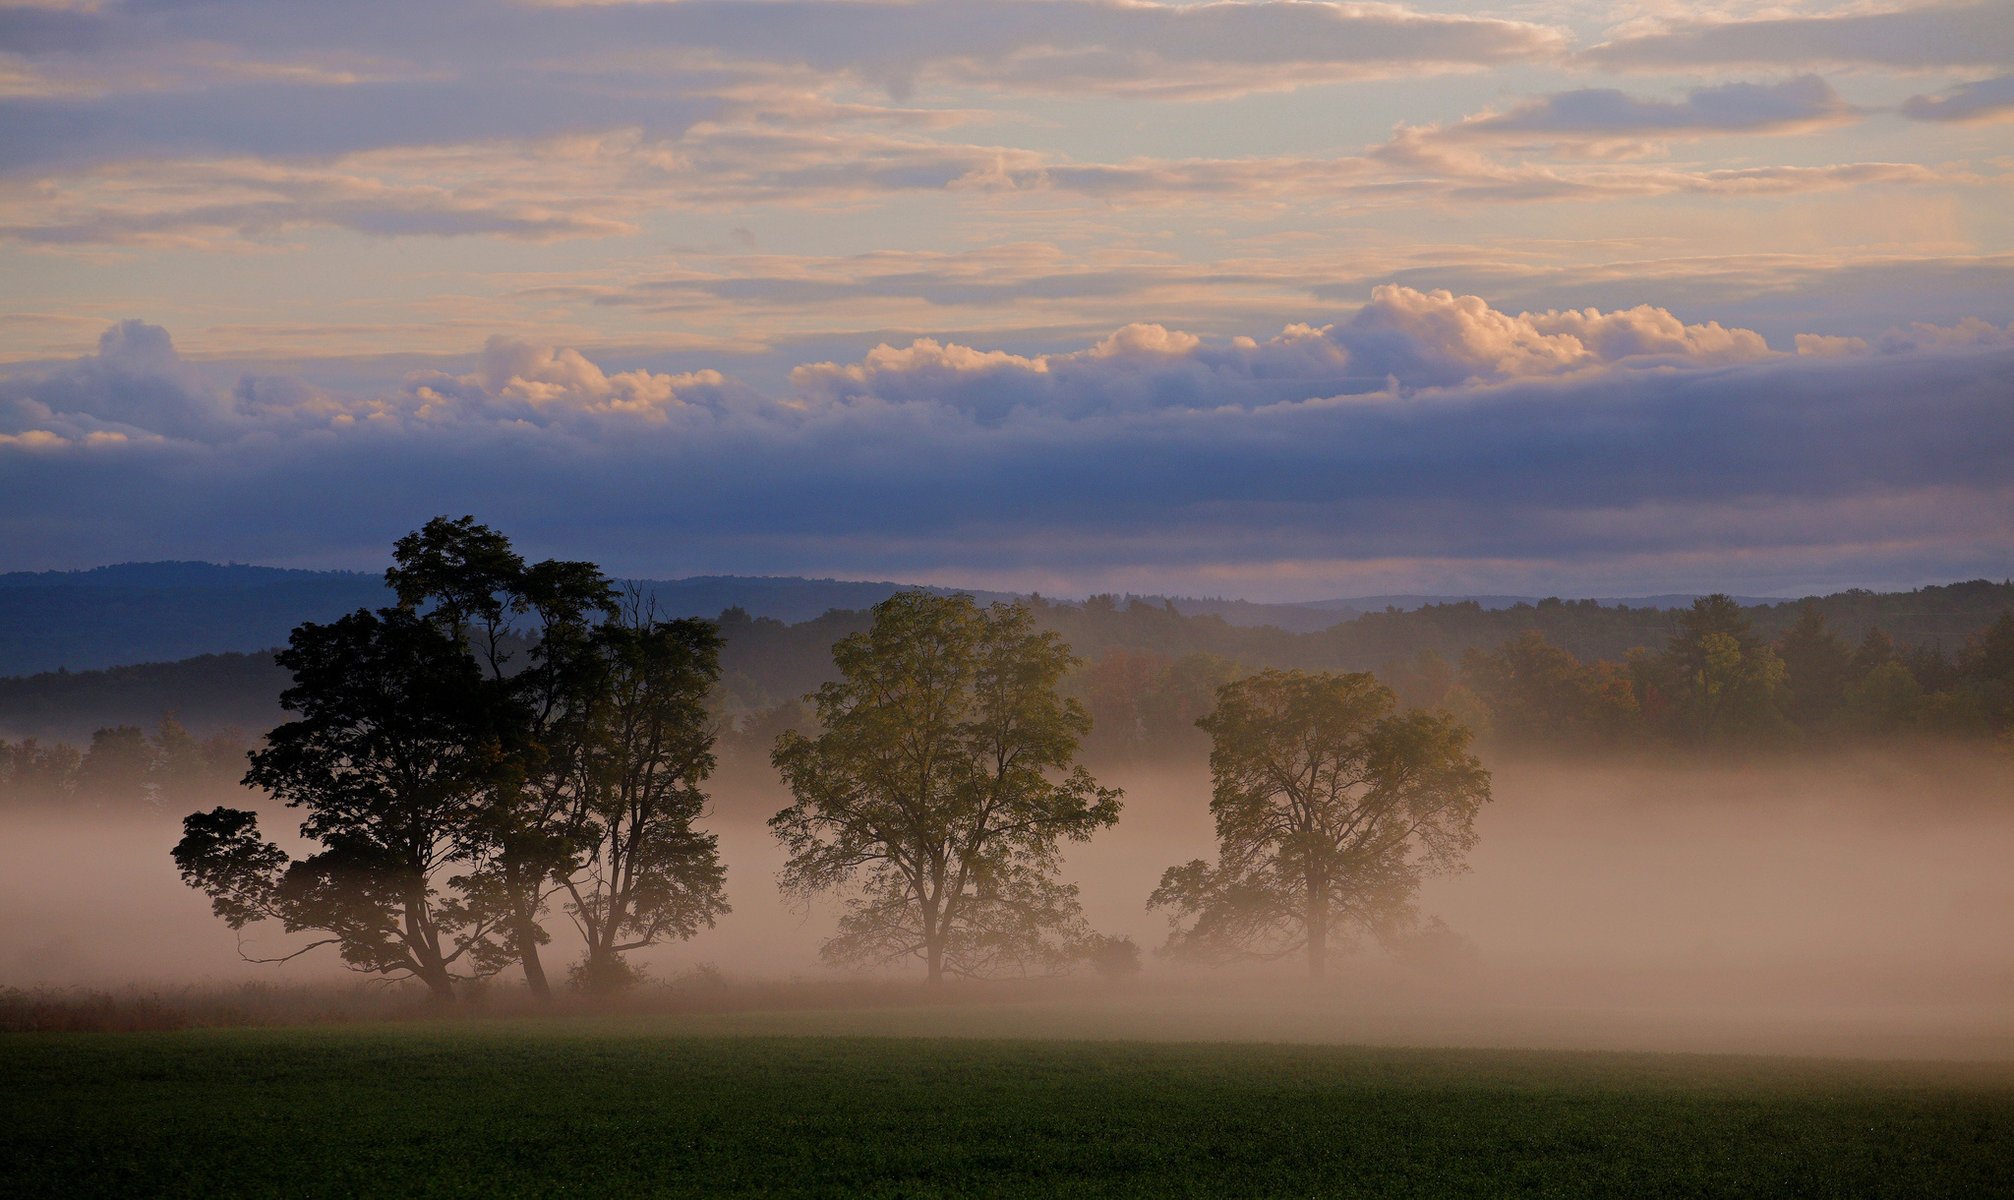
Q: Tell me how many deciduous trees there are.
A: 5